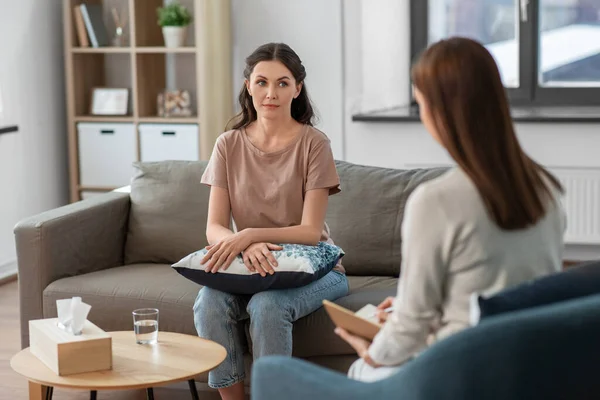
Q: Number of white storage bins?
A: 2